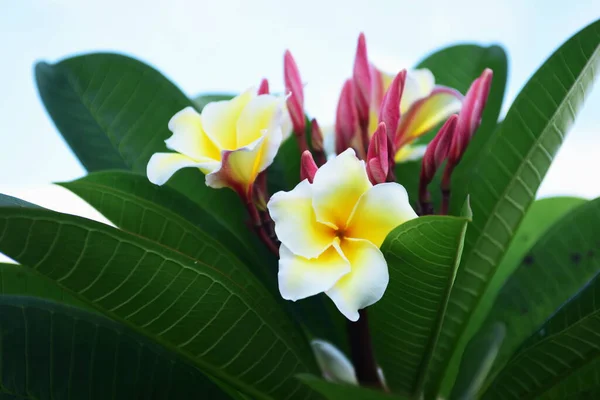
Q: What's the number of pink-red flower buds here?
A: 10